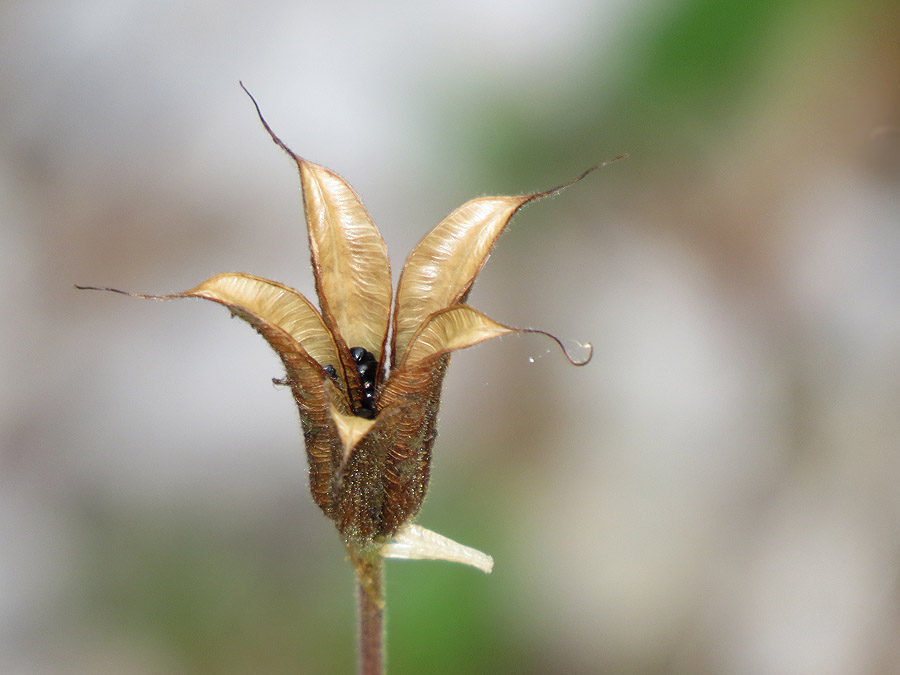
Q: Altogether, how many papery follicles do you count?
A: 5